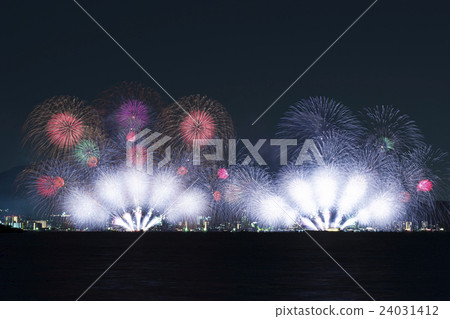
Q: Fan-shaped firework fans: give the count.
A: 2